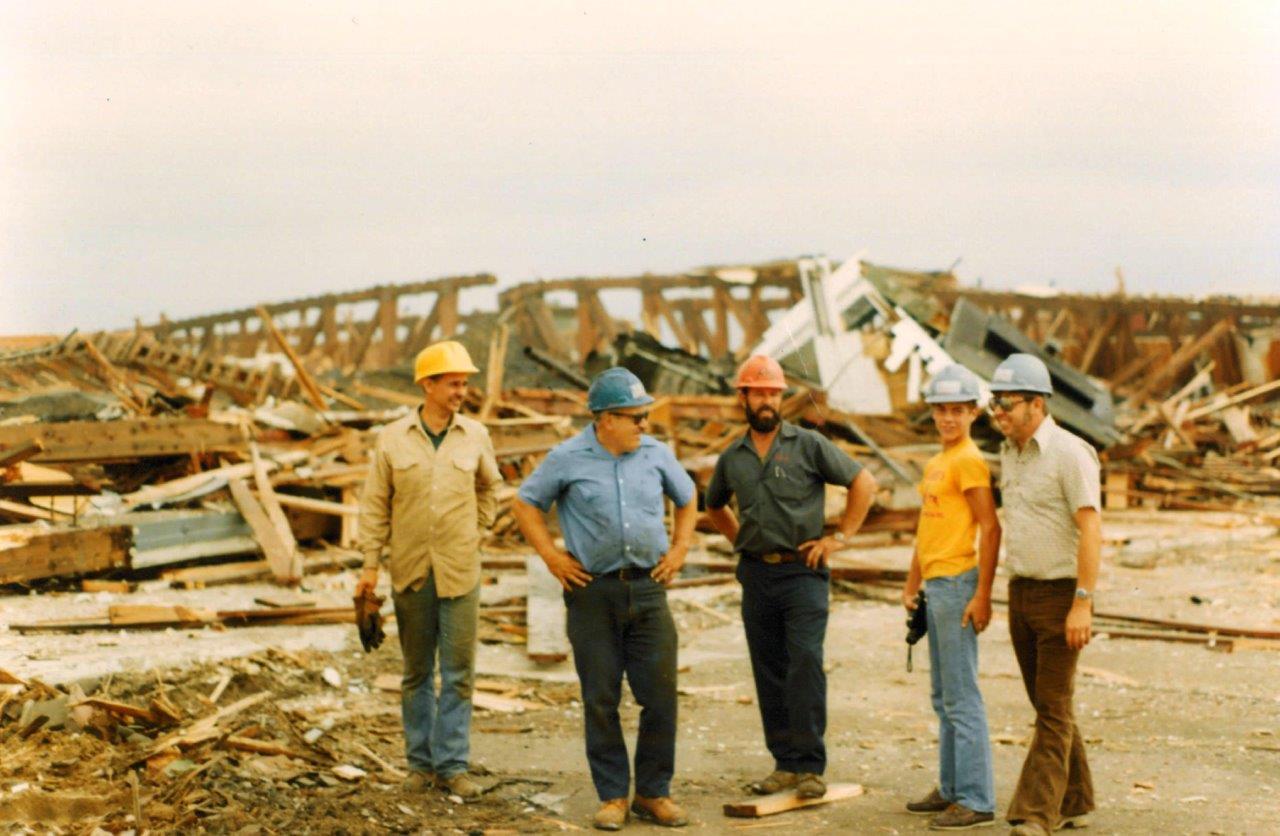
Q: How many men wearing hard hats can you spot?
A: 5